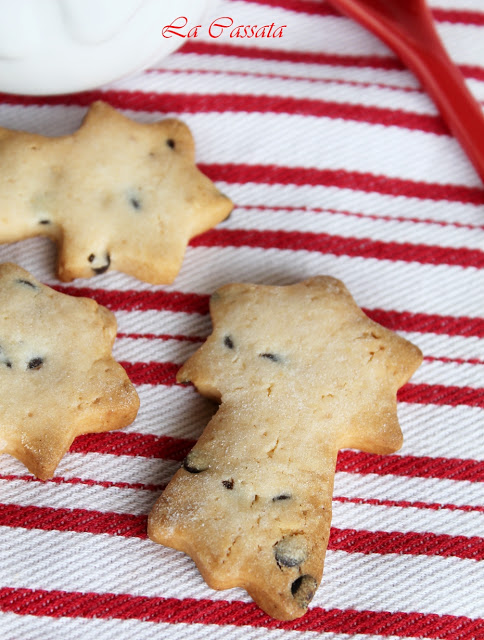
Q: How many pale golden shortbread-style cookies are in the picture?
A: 3